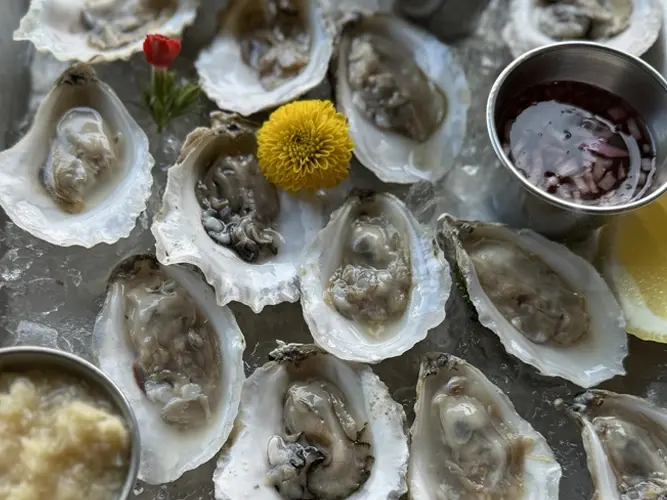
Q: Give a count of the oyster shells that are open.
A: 12